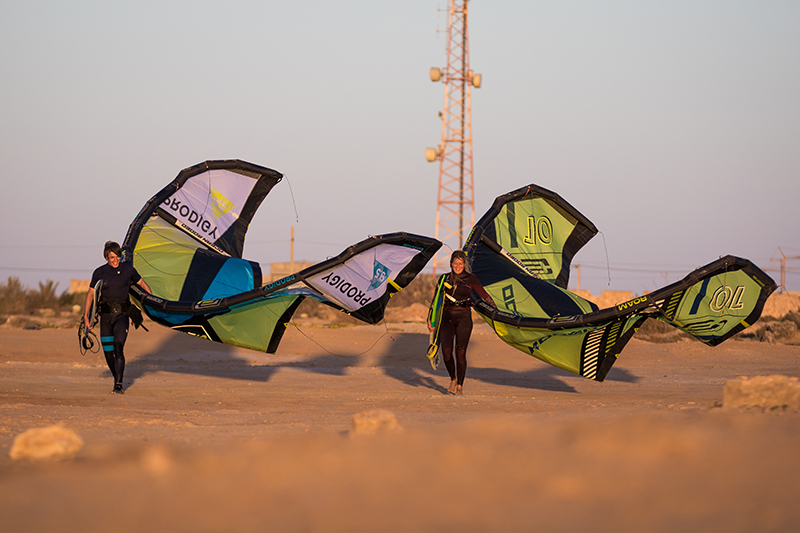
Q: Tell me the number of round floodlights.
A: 3